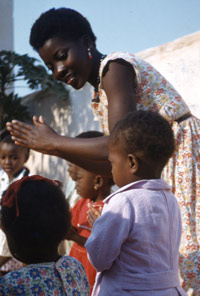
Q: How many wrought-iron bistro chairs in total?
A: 0